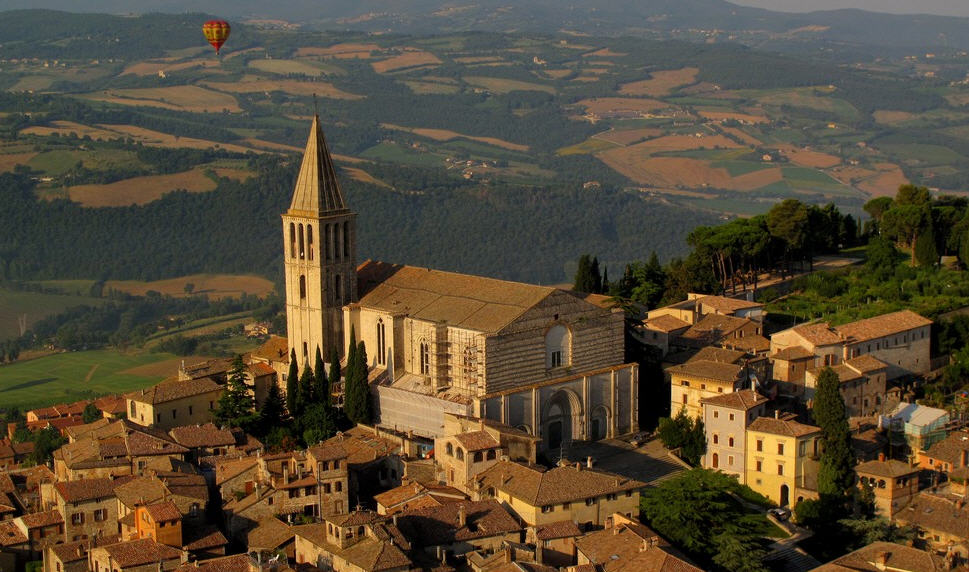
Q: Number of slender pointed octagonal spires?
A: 1